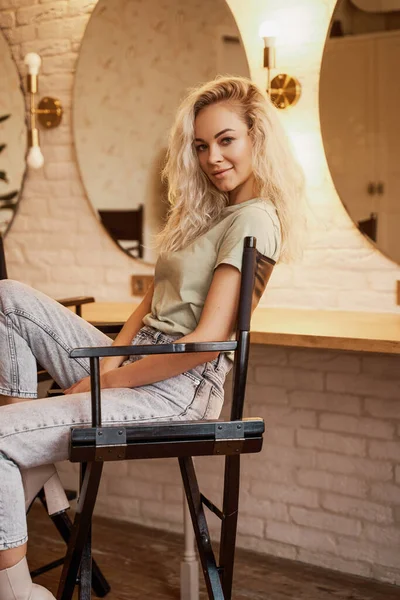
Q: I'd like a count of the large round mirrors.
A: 3